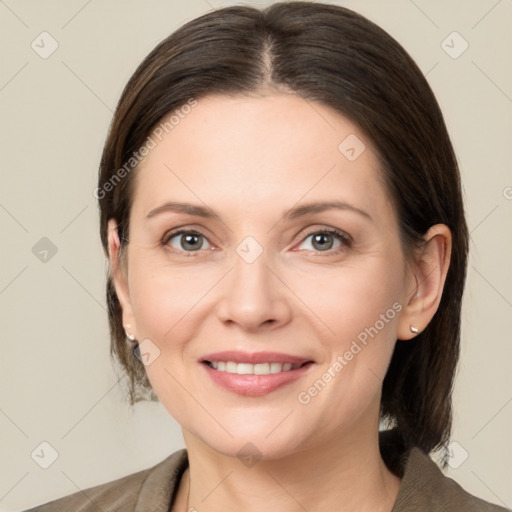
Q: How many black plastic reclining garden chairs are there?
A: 0